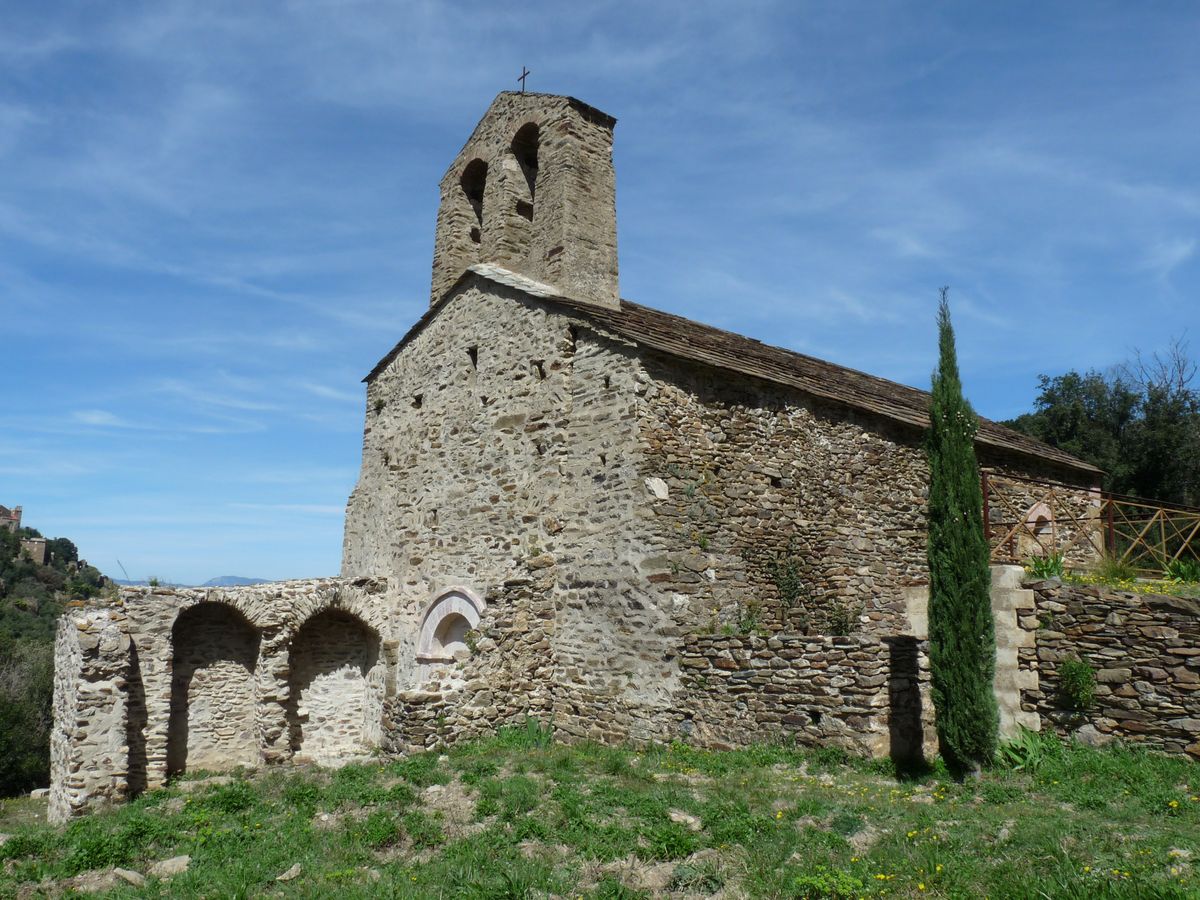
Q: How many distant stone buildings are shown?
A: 2